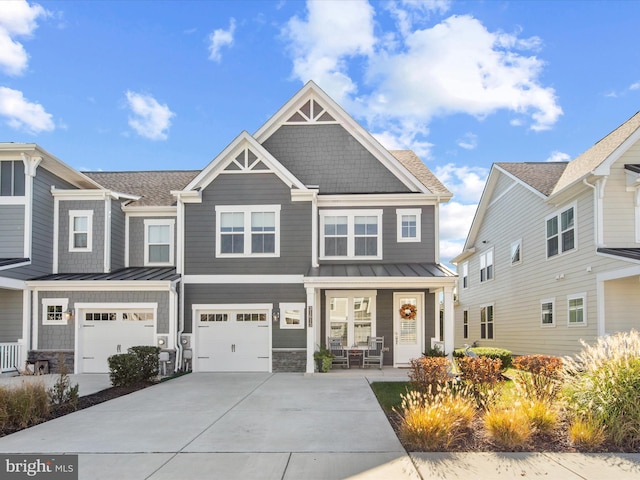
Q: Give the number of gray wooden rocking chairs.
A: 2